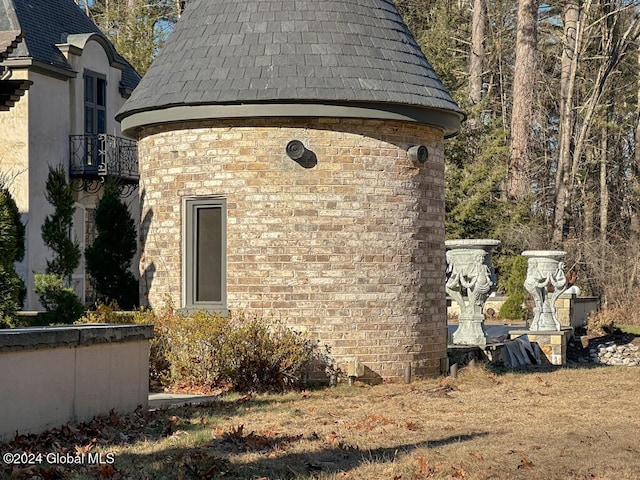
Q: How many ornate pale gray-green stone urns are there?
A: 2